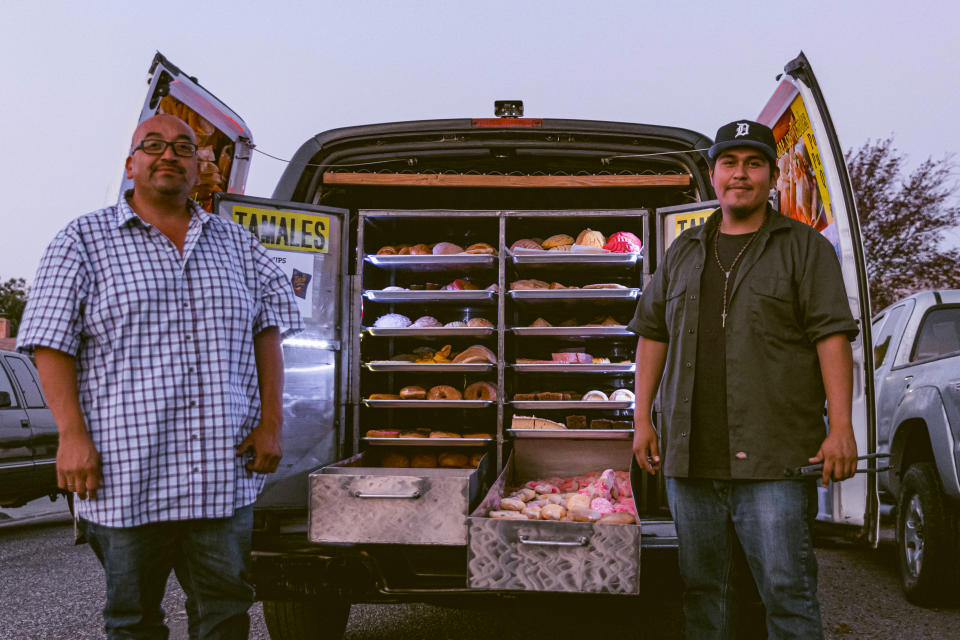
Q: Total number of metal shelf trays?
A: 12